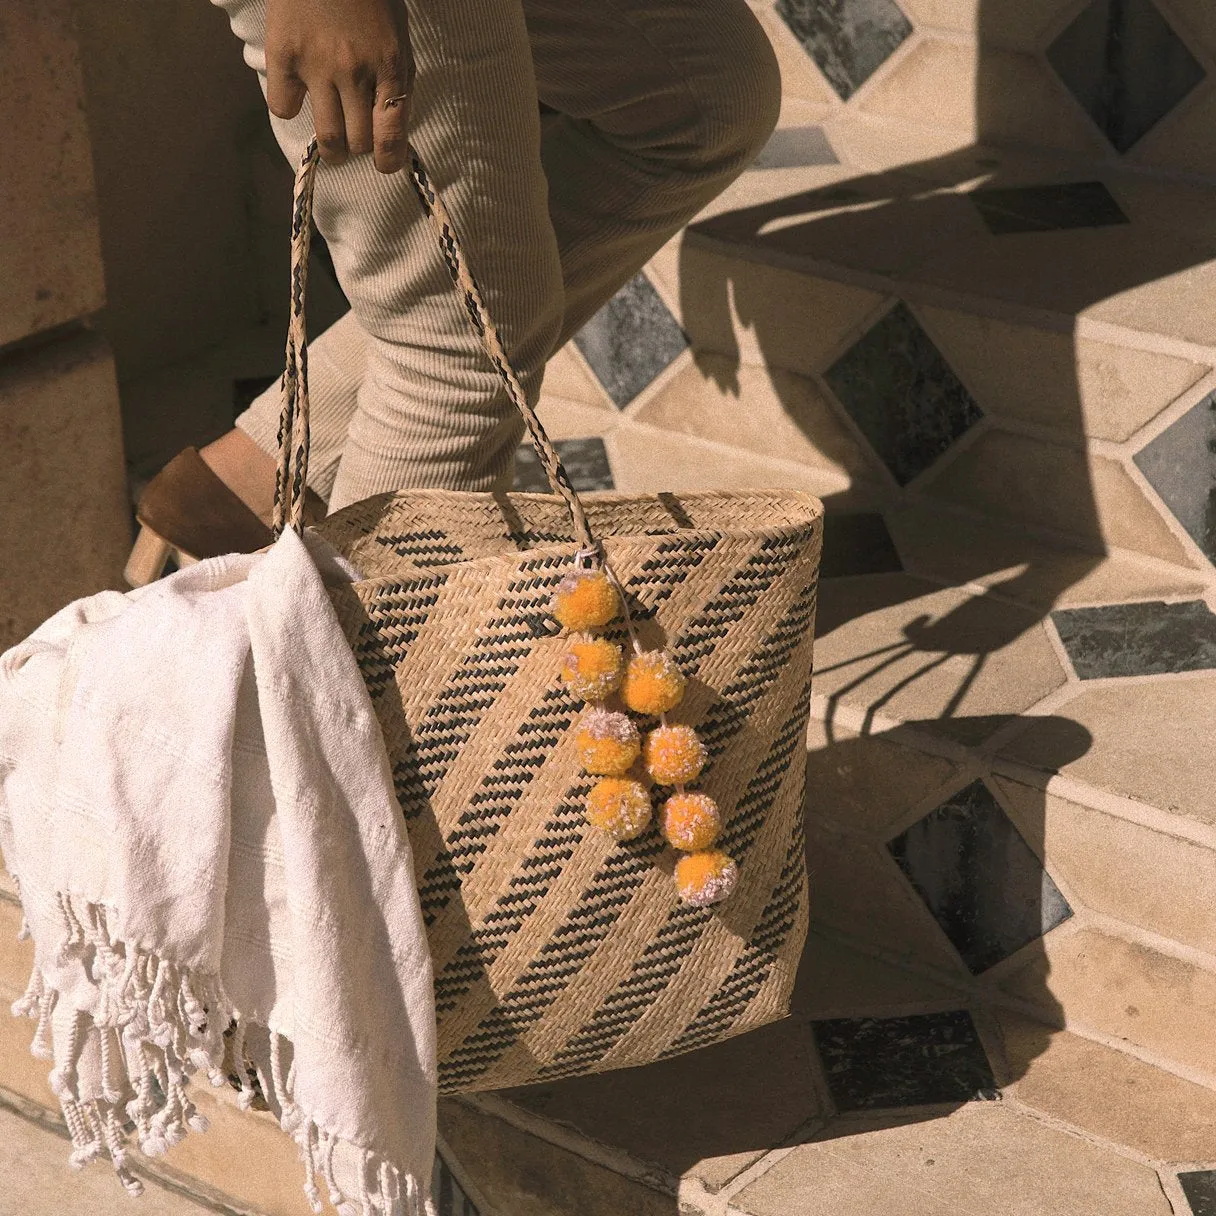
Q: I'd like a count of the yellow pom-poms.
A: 8